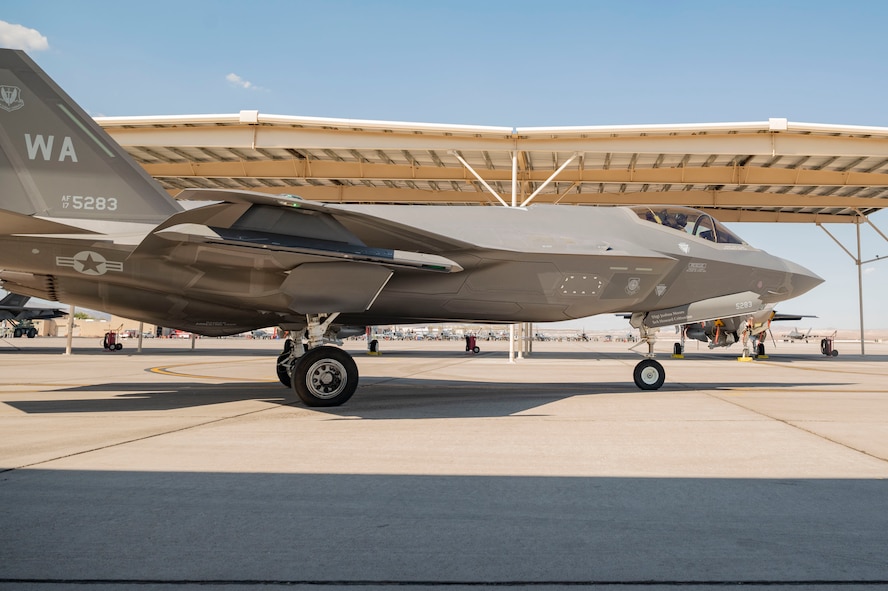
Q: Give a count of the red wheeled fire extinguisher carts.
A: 3